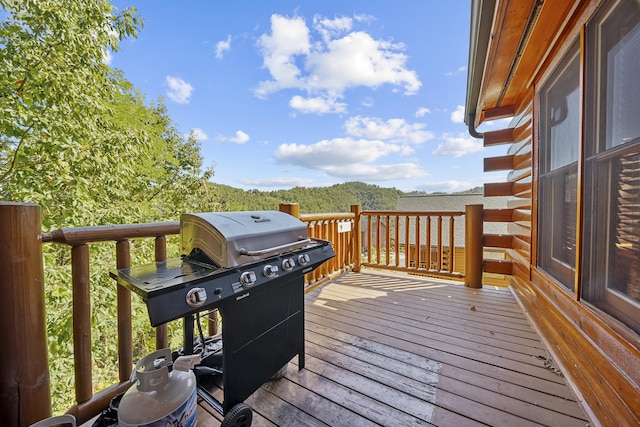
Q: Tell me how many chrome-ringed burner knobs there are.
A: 5